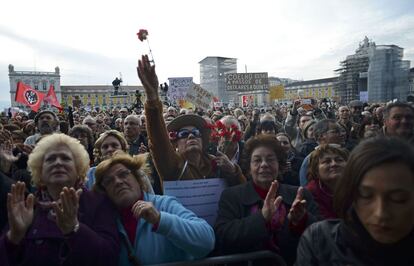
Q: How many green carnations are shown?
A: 0